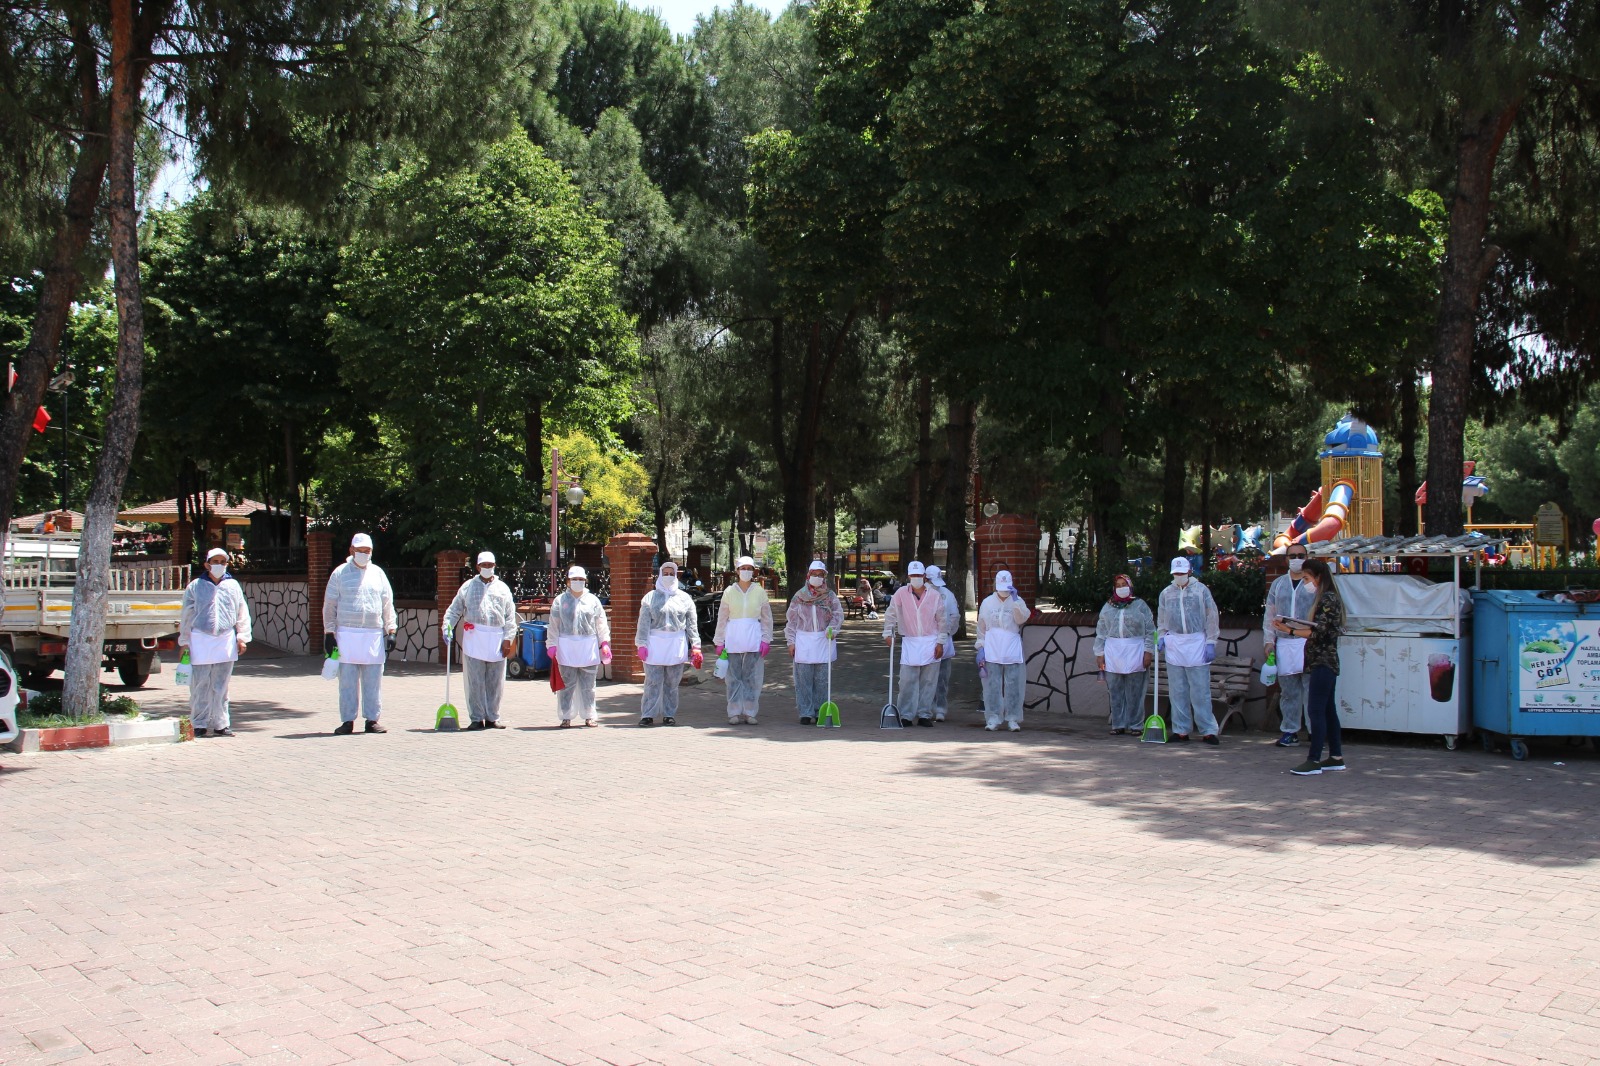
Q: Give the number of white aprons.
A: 13